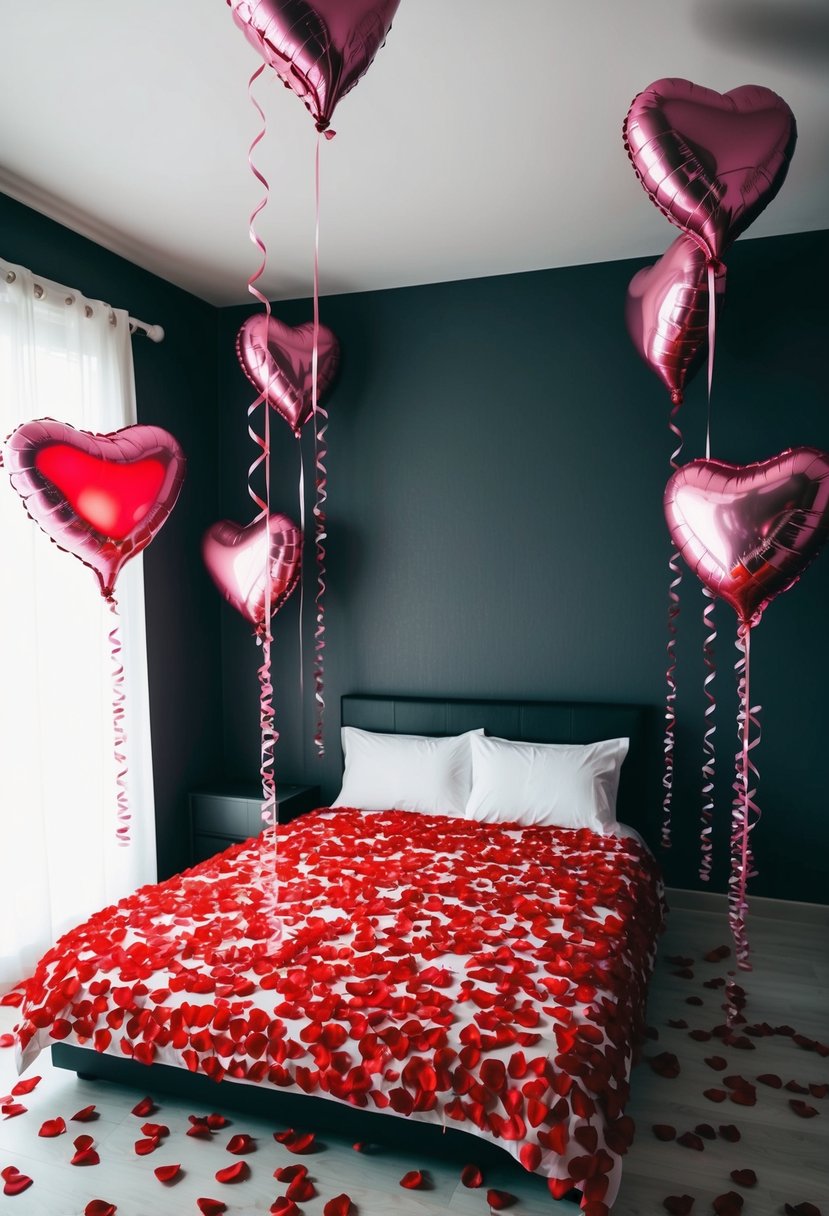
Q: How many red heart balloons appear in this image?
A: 1